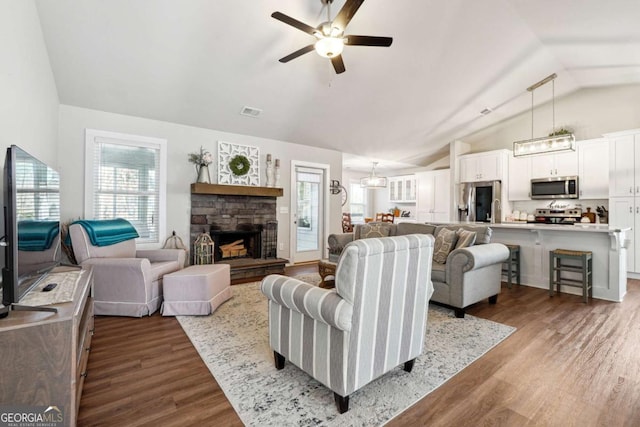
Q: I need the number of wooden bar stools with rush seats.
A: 2